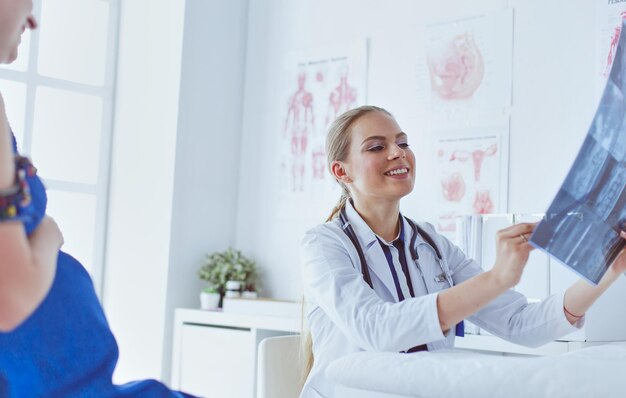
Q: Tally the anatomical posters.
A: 4